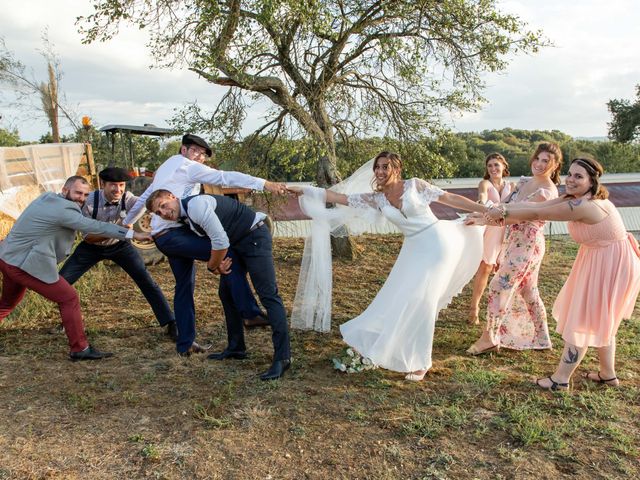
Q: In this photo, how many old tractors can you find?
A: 1